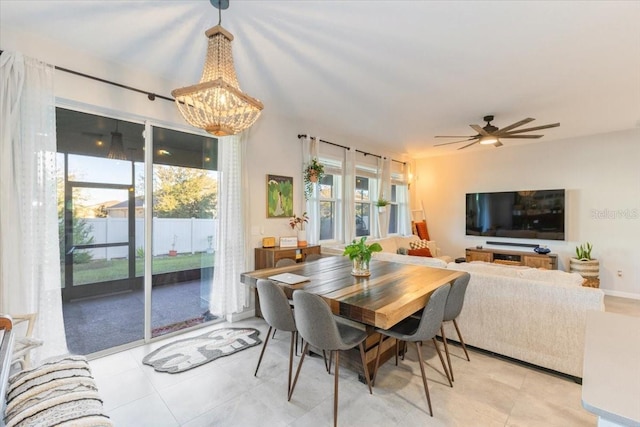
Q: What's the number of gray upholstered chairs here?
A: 6